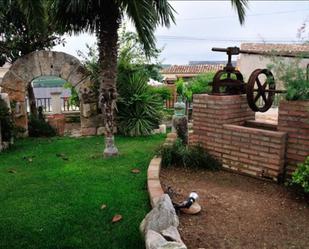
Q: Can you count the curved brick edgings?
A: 1